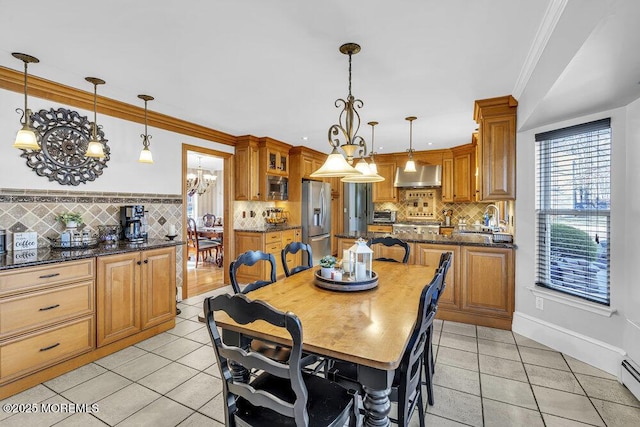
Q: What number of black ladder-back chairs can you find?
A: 6